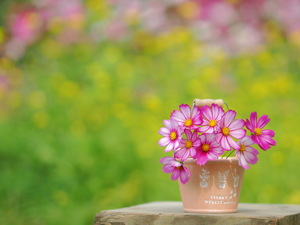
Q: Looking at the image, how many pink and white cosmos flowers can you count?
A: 9